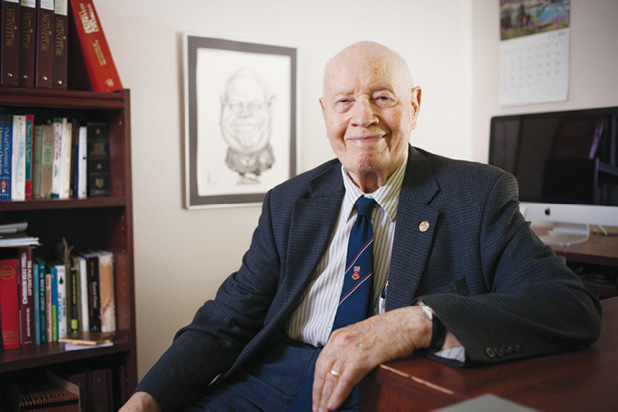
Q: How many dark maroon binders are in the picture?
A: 4